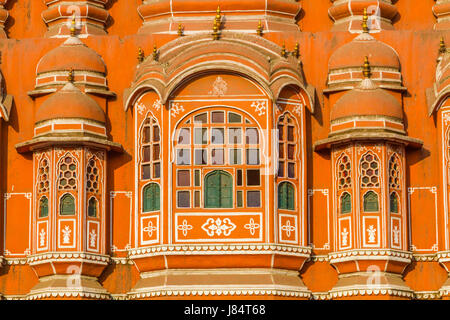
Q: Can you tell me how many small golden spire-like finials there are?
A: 13